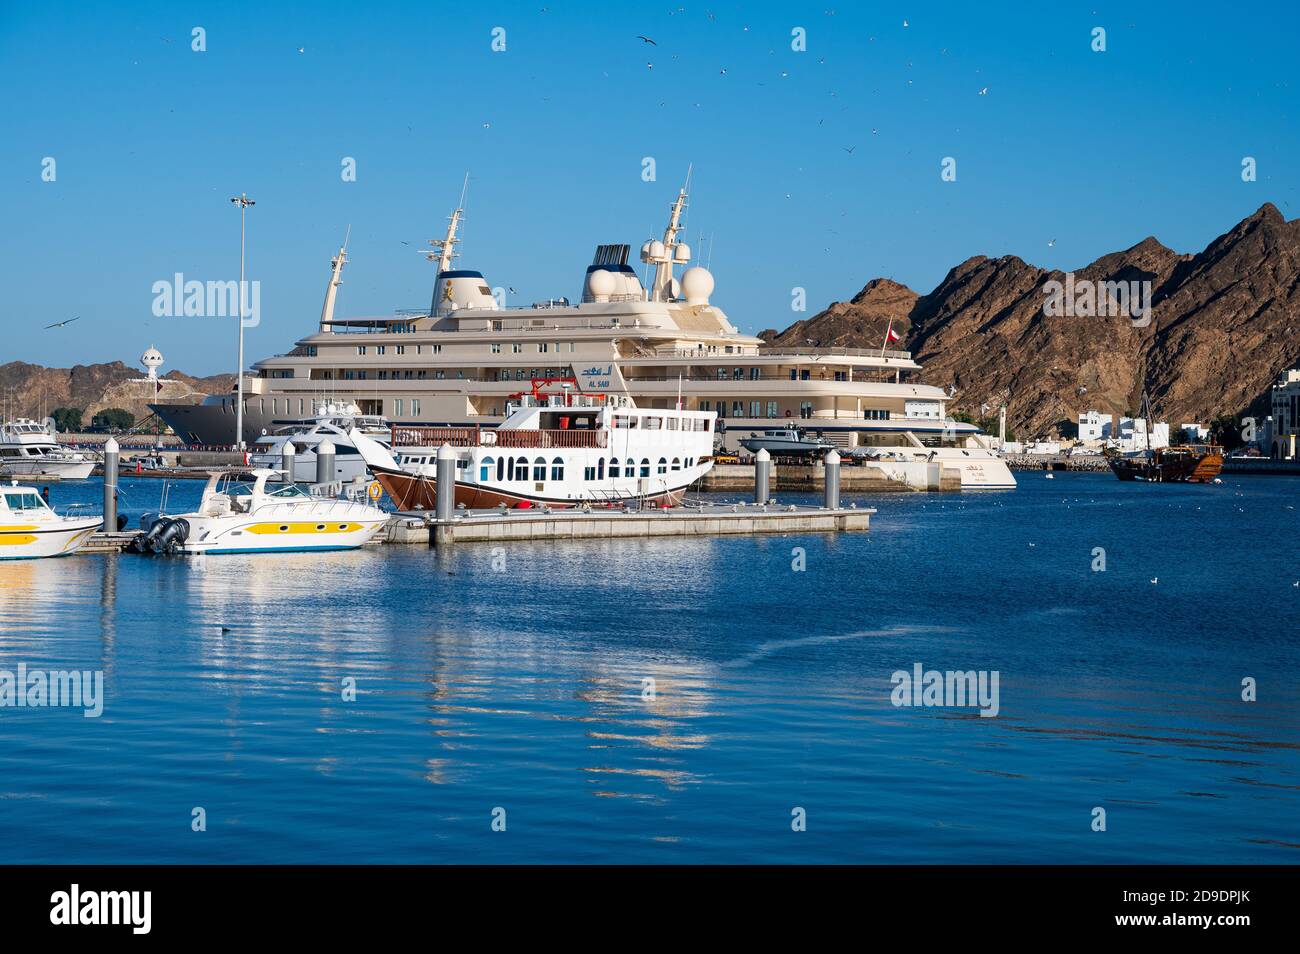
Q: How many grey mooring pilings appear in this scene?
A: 6